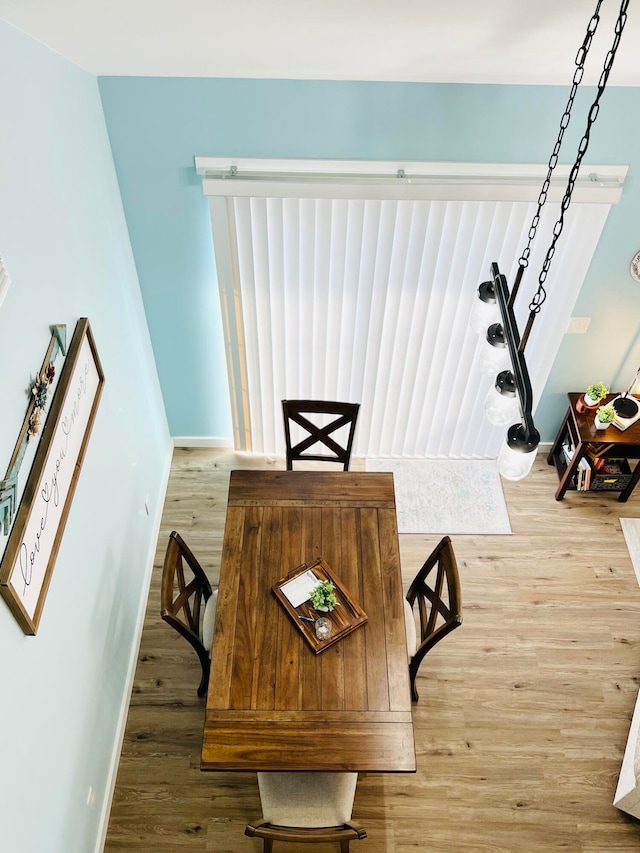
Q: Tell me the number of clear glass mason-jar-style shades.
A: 4